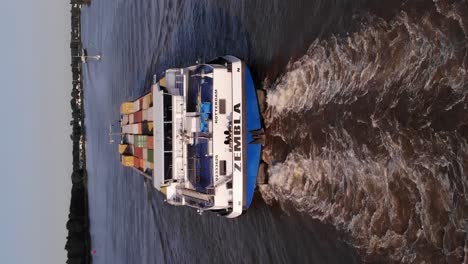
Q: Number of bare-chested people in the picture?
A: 0